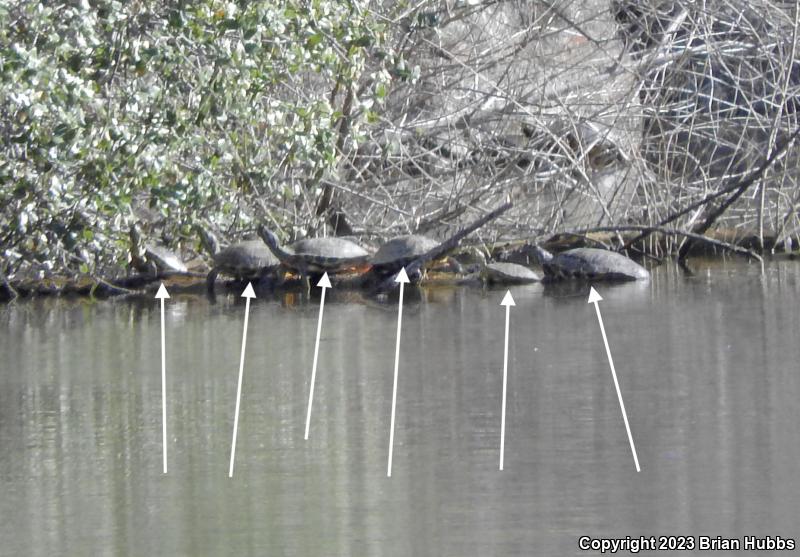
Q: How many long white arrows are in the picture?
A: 6